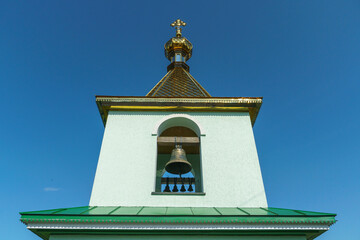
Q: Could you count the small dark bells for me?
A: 4